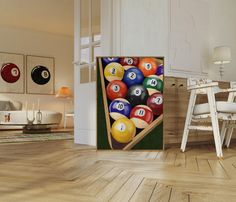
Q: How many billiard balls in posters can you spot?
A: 15